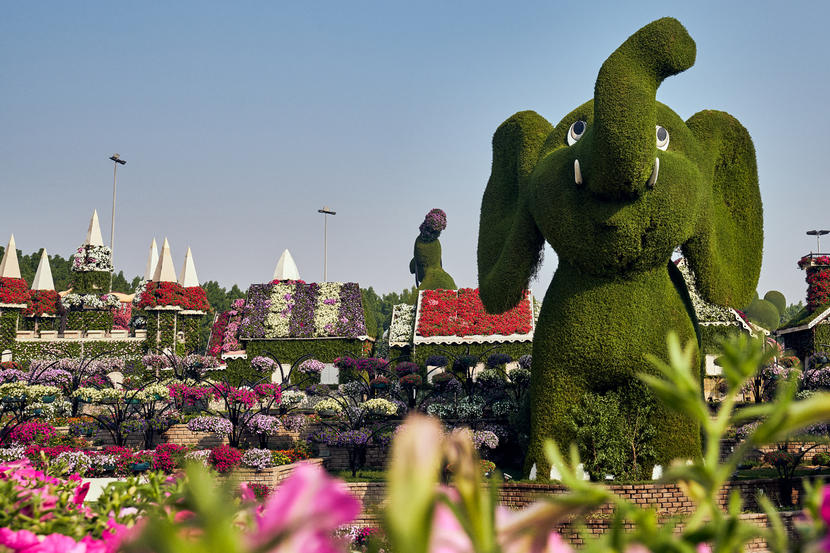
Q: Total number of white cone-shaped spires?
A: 7